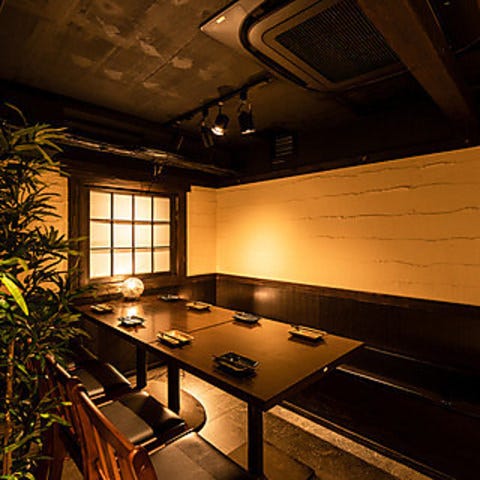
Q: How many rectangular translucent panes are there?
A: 12